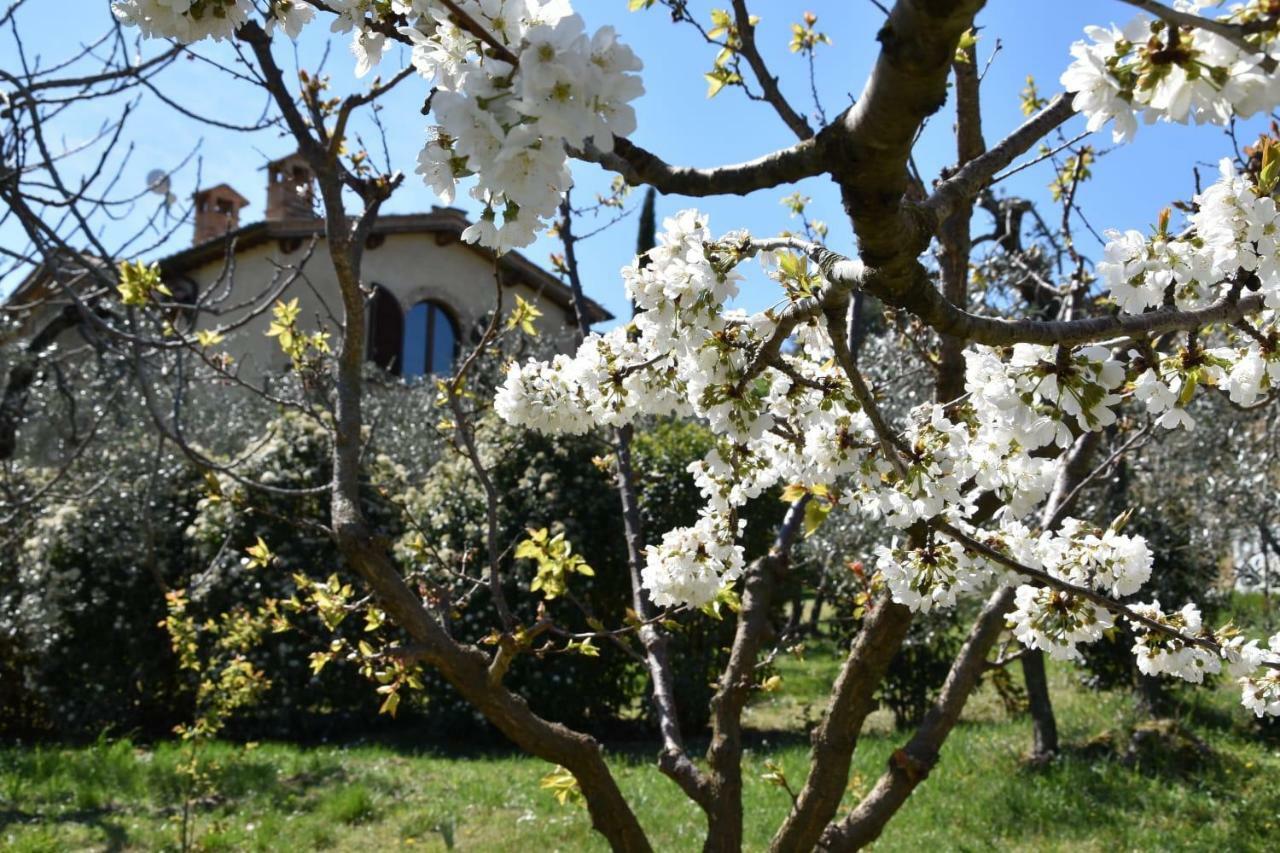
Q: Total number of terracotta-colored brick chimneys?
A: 2